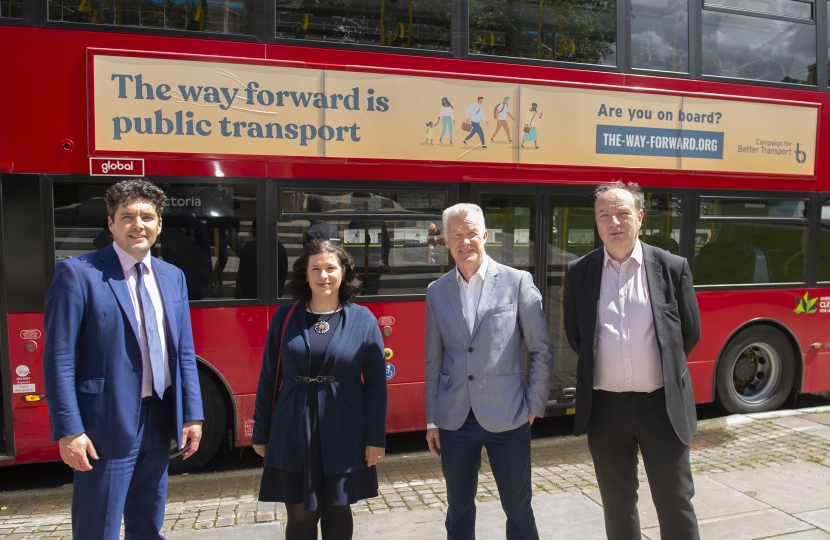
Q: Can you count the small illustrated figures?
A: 5